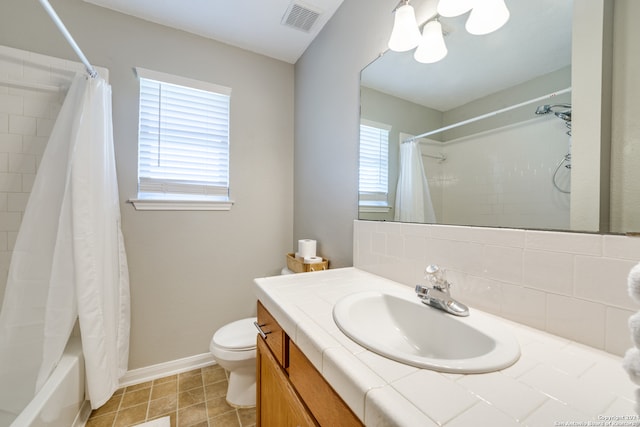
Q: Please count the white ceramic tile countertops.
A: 1